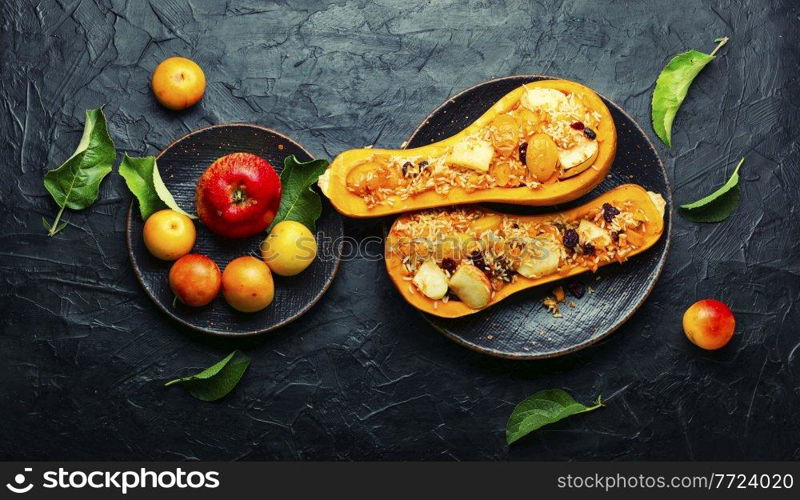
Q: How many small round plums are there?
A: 6